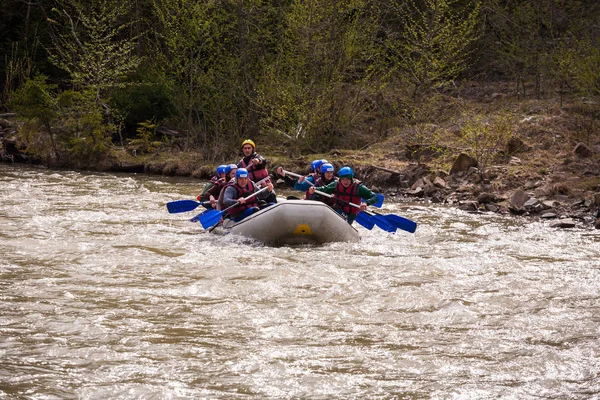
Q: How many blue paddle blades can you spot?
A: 7